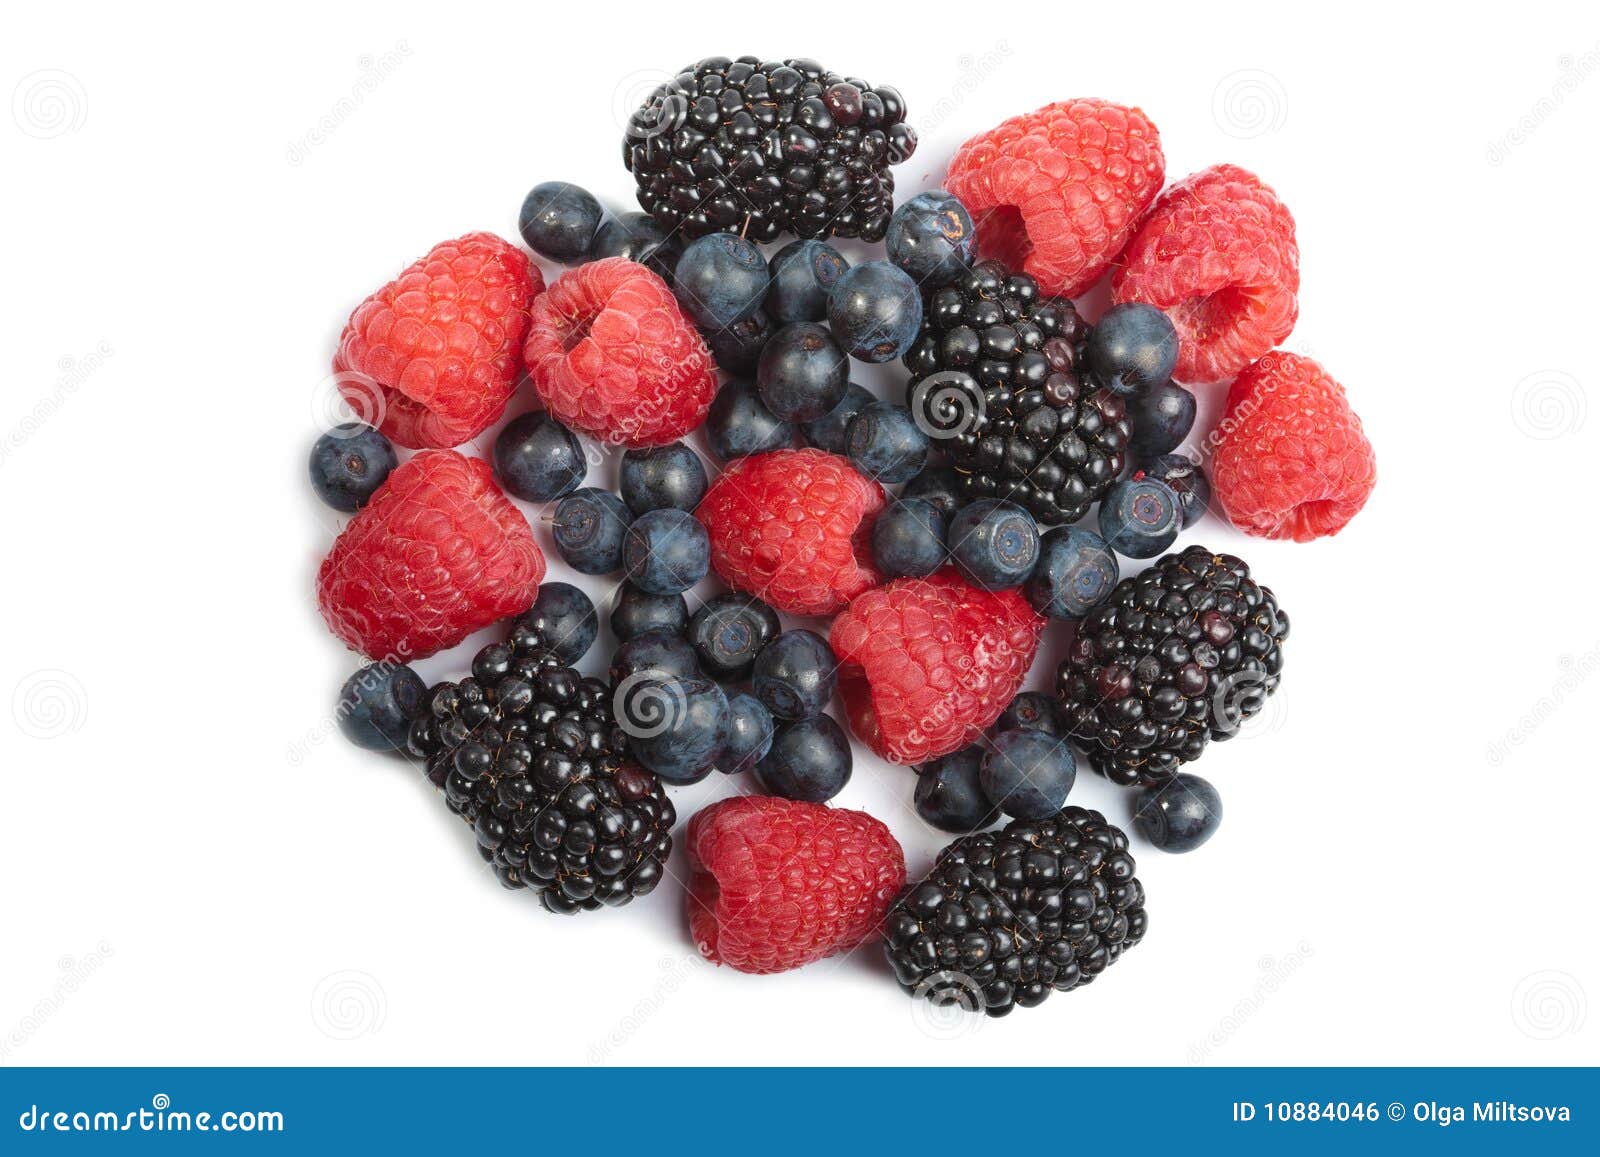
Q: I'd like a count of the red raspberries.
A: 9